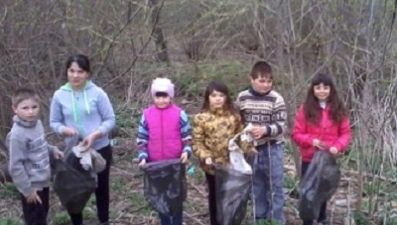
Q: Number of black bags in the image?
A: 4